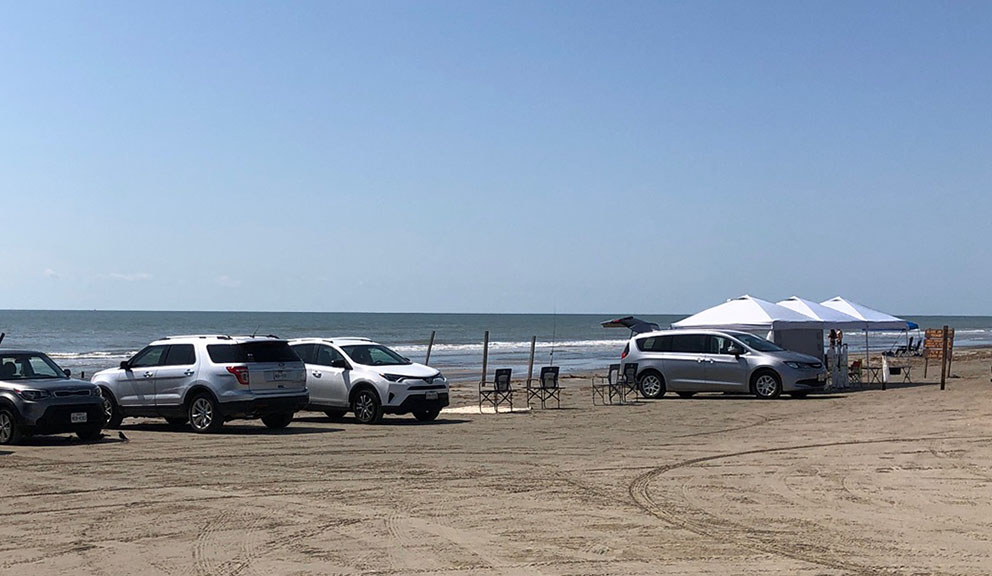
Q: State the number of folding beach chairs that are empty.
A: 4